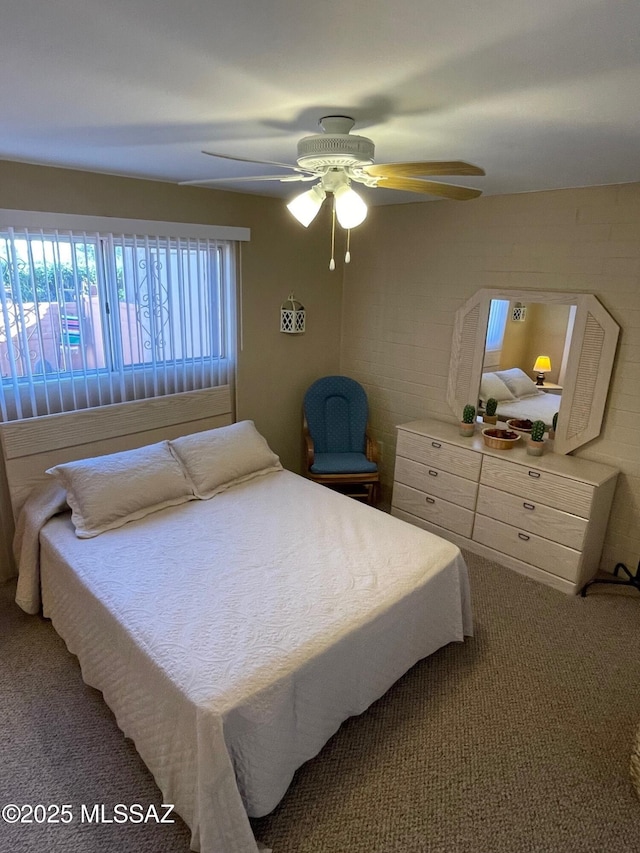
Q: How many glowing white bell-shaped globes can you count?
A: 2